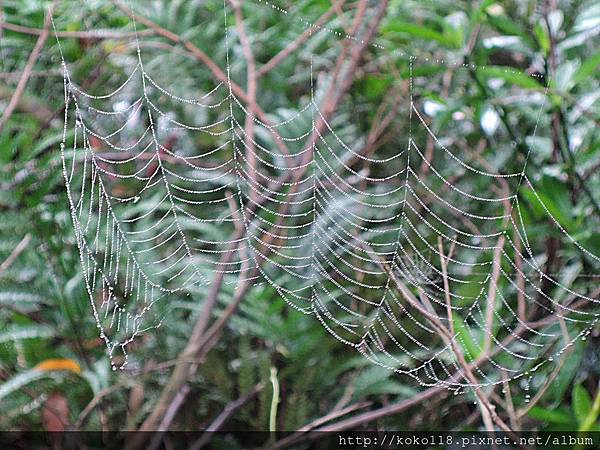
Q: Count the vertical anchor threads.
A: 6